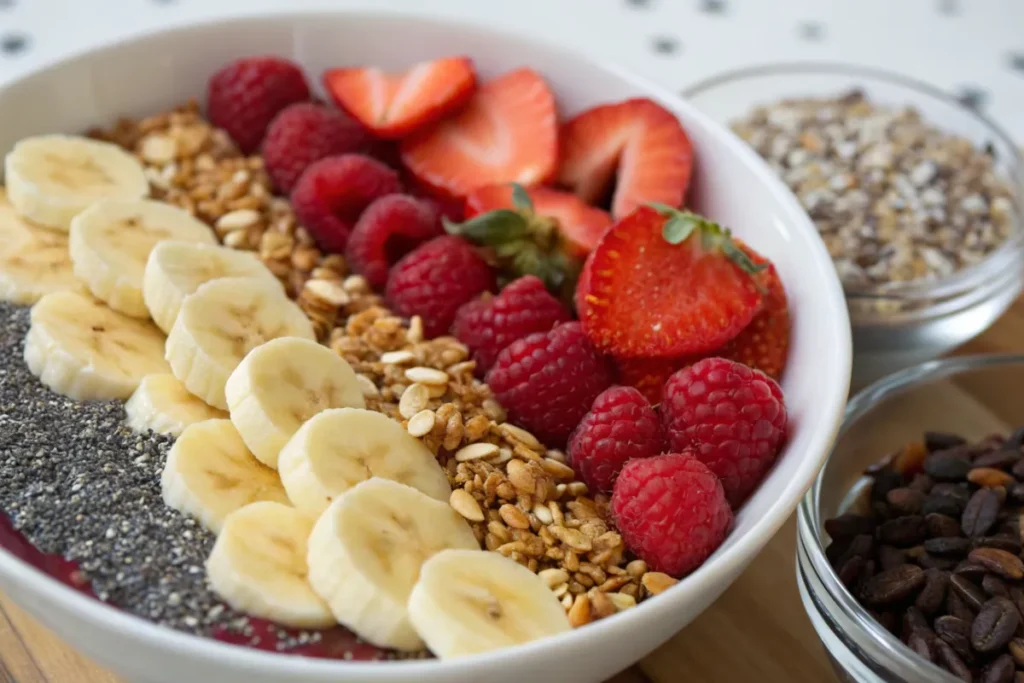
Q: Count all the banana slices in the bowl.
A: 13